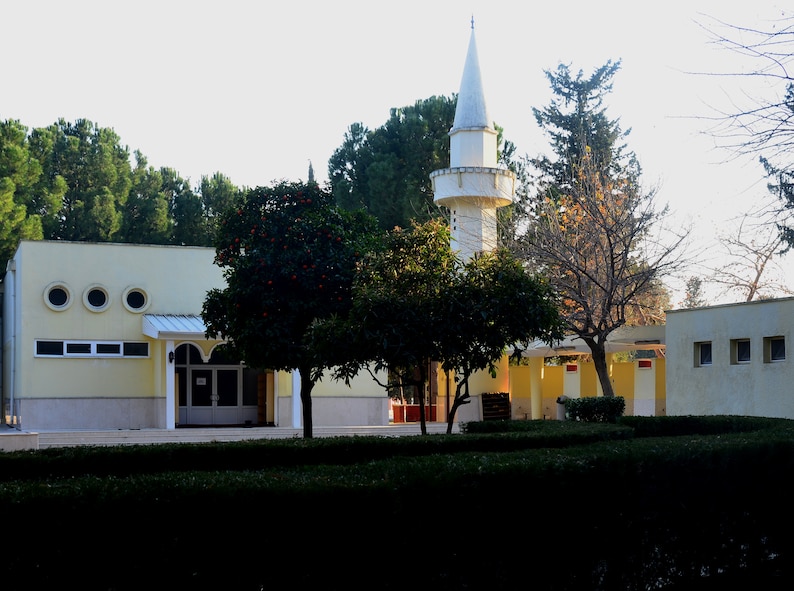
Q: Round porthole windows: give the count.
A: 3